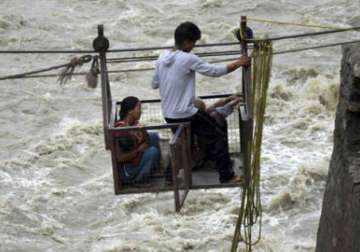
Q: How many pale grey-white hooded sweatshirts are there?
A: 1